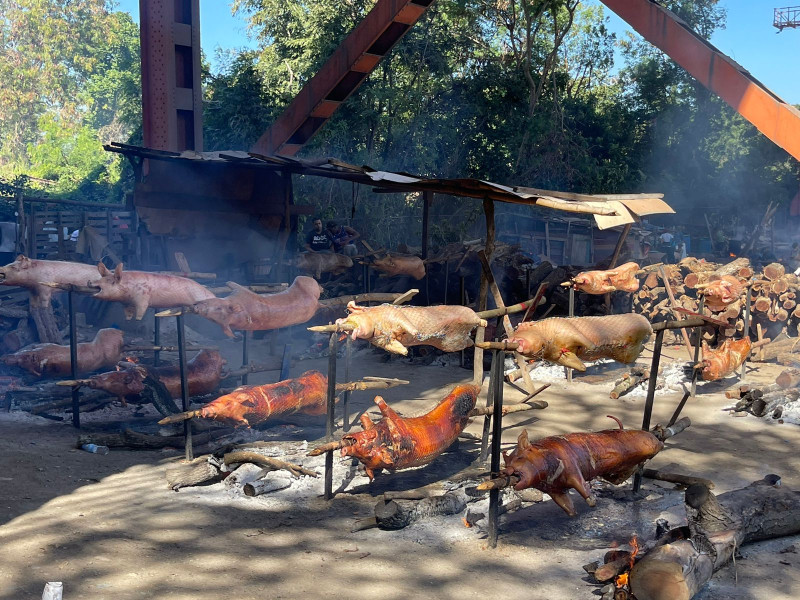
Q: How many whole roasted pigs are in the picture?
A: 15